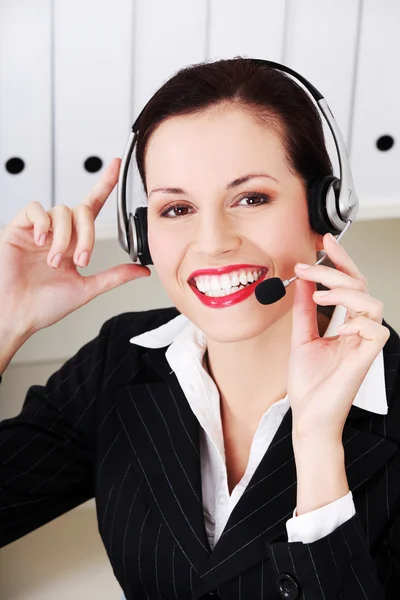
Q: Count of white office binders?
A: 6